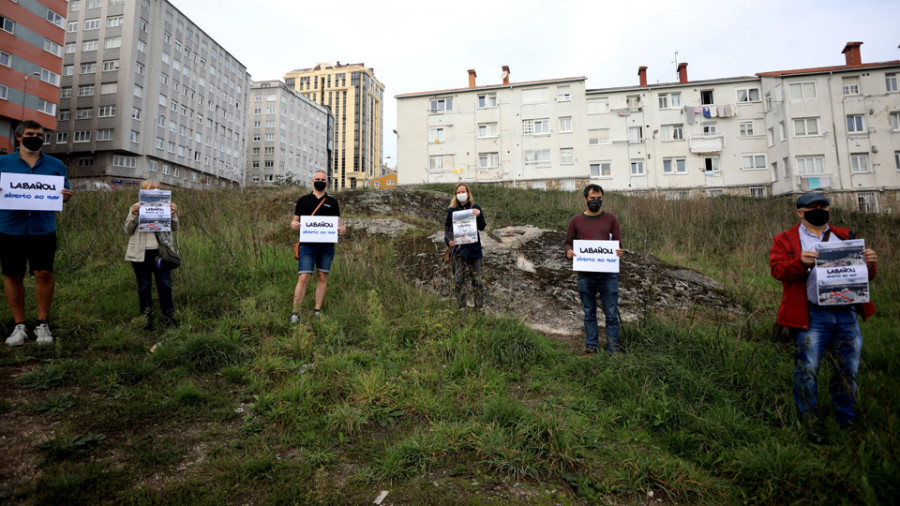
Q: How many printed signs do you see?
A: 6